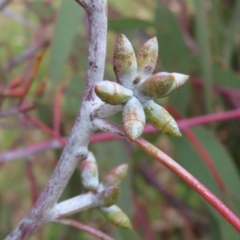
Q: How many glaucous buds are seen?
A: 11